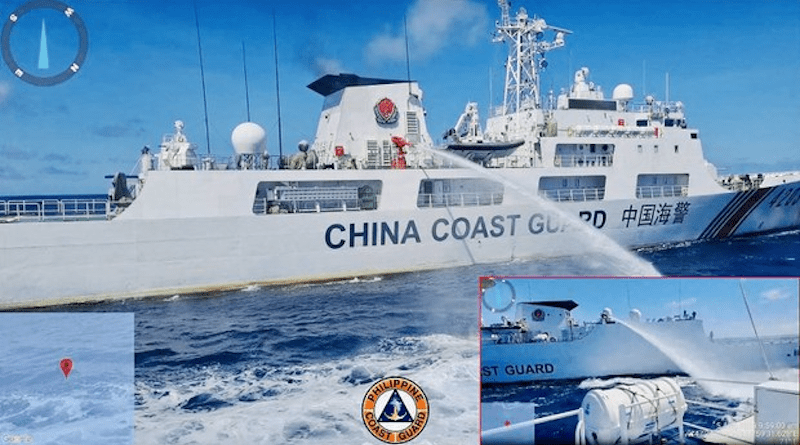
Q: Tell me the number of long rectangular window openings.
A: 5